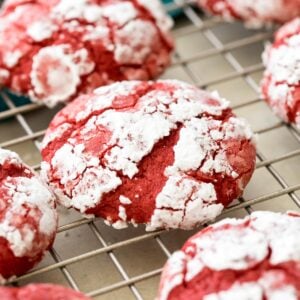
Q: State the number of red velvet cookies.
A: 7